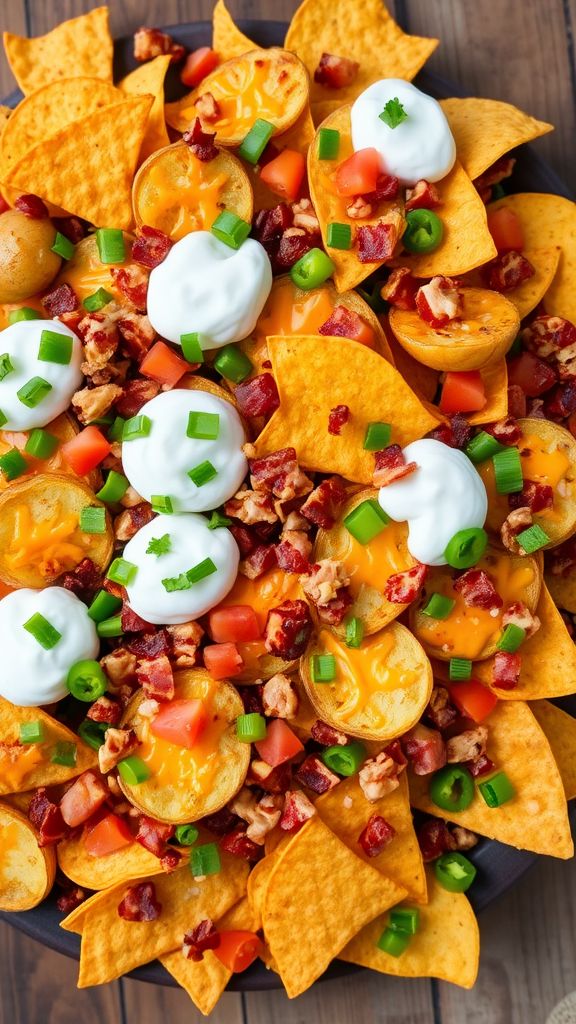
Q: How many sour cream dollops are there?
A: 7